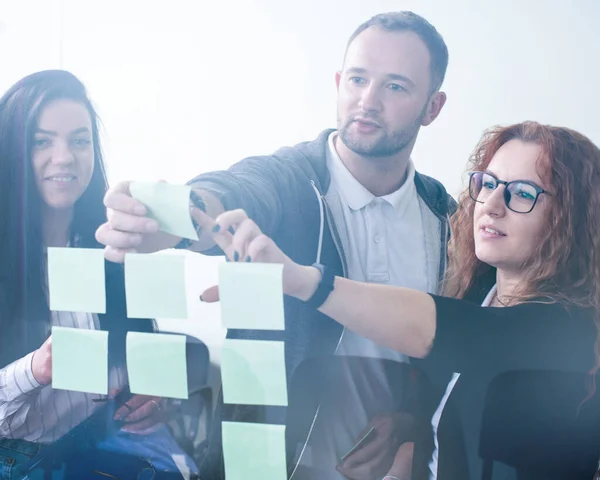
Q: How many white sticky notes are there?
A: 0